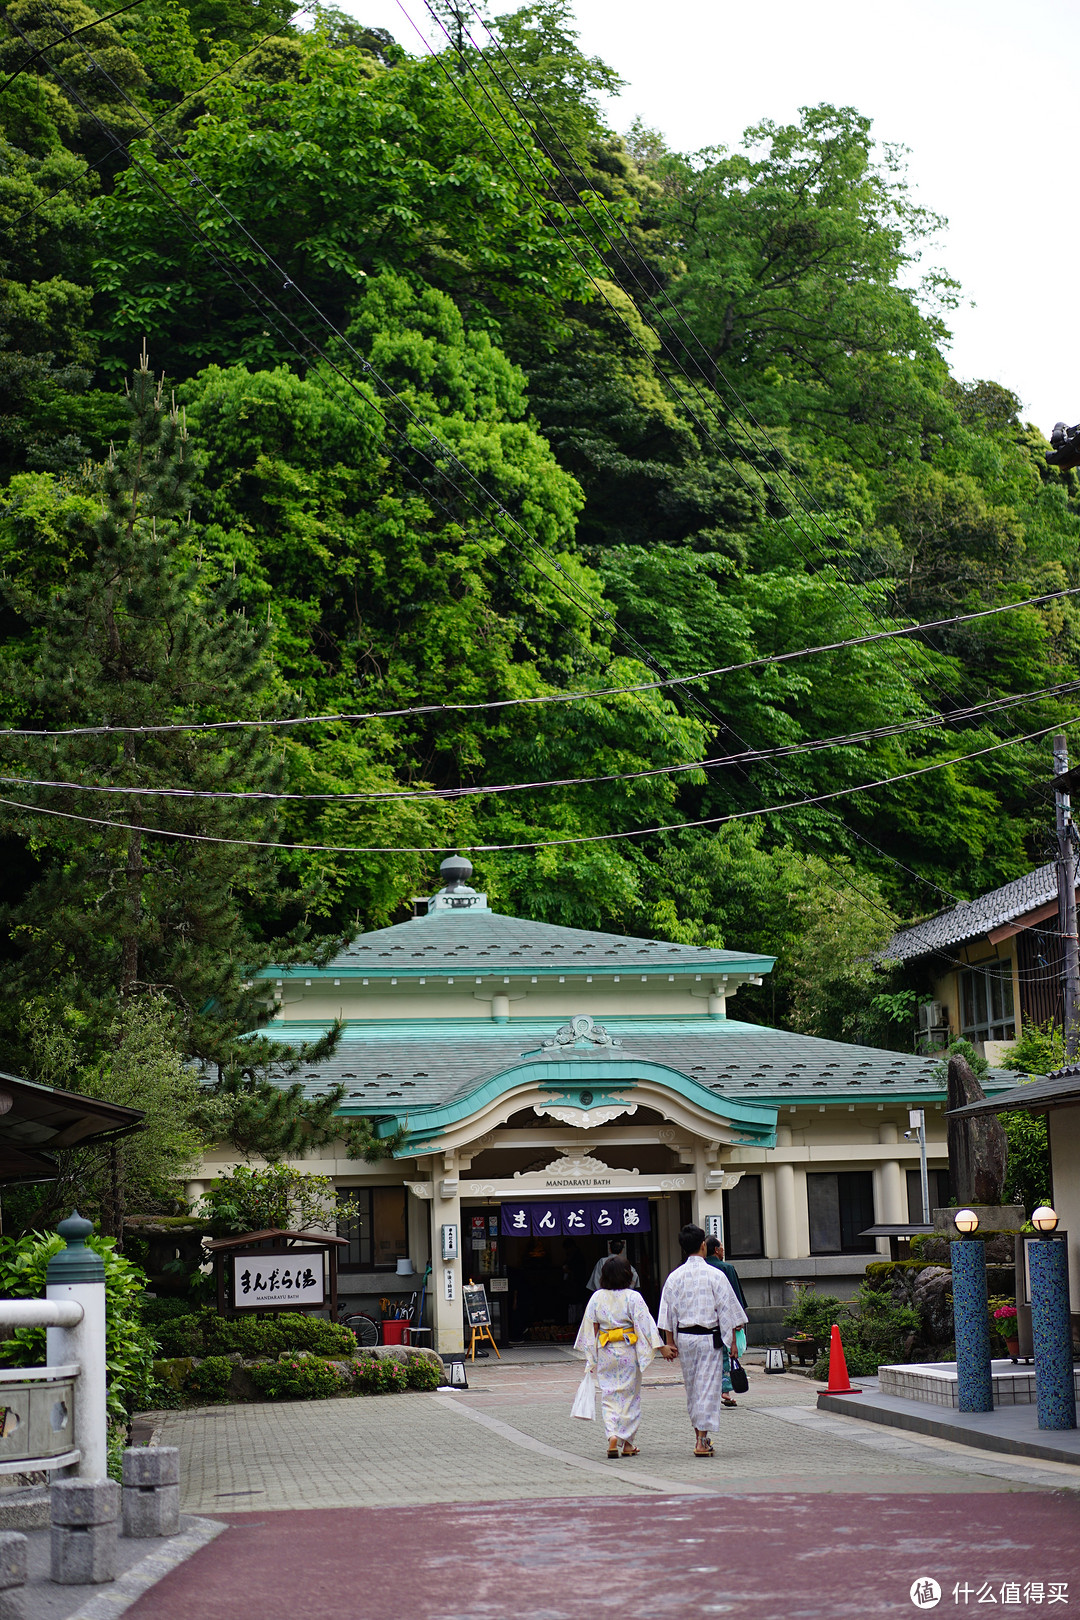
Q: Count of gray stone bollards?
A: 3